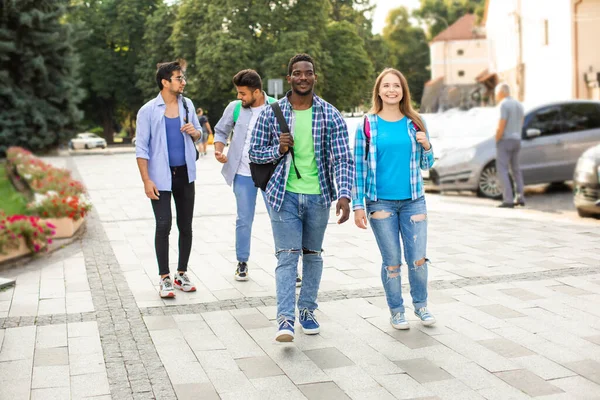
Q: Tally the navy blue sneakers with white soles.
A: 2